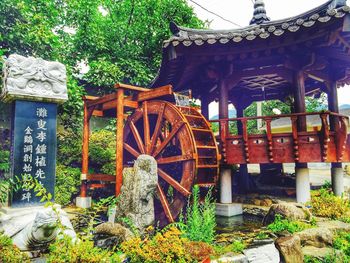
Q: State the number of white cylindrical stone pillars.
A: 3